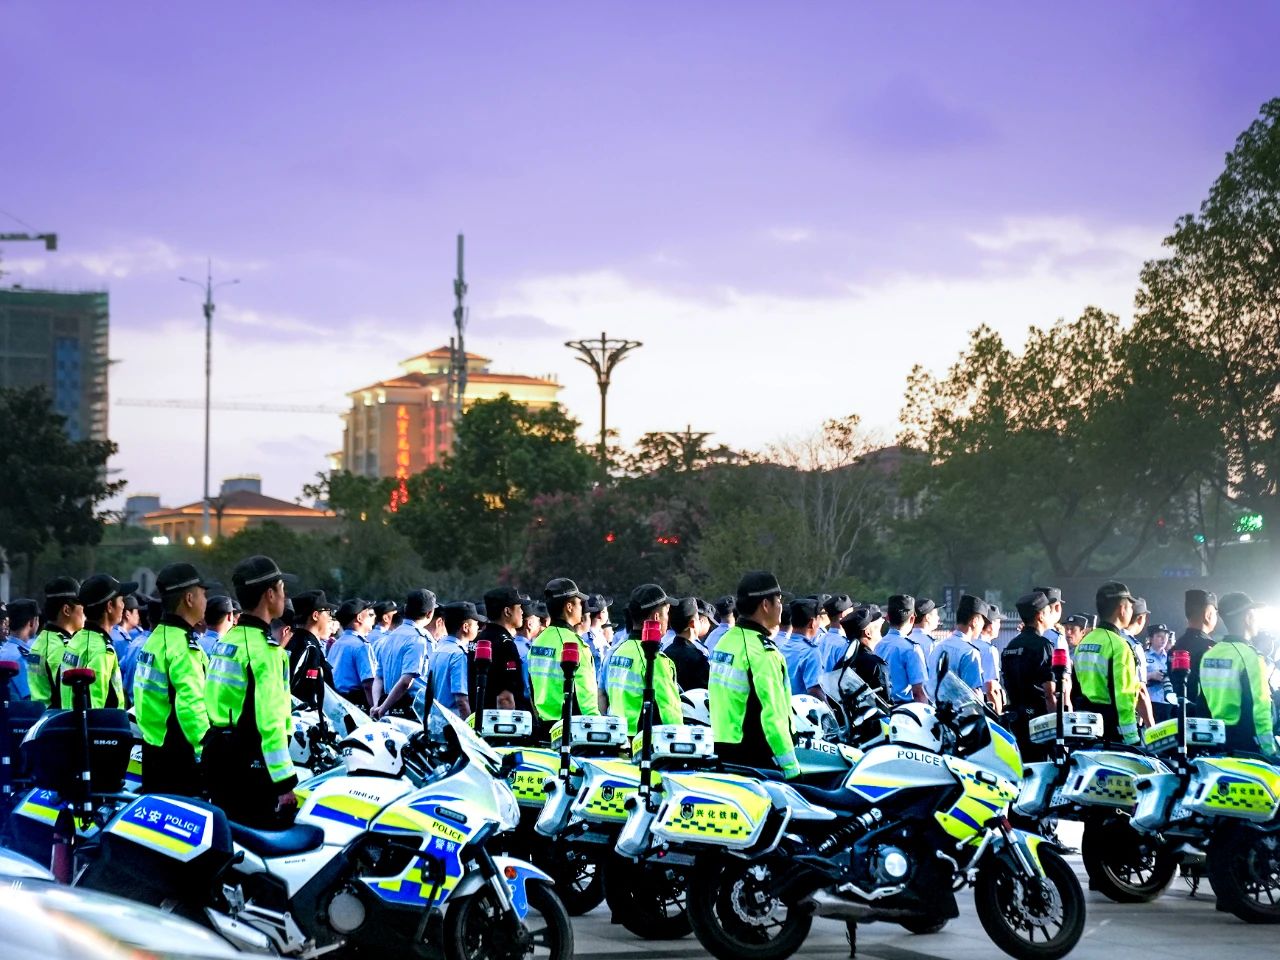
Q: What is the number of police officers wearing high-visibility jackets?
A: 9